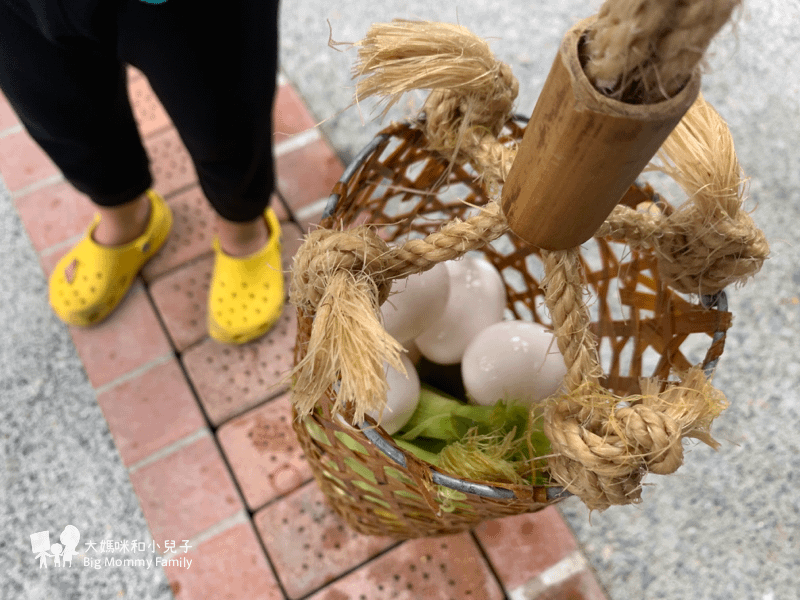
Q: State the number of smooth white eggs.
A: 4